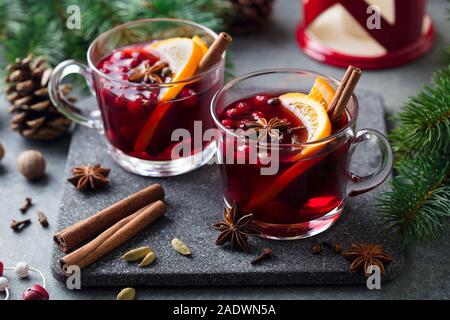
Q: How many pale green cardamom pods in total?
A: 4